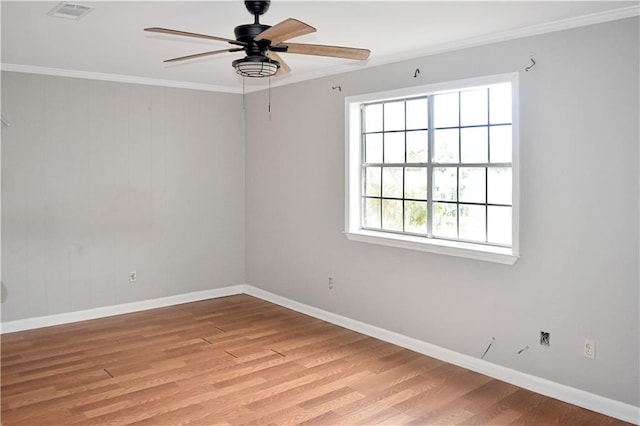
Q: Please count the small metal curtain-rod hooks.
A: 3